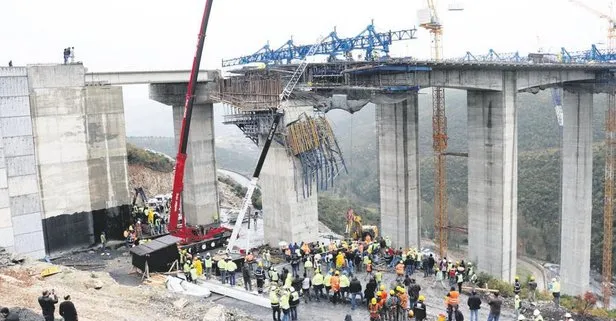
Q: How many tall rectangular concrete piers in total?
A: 5